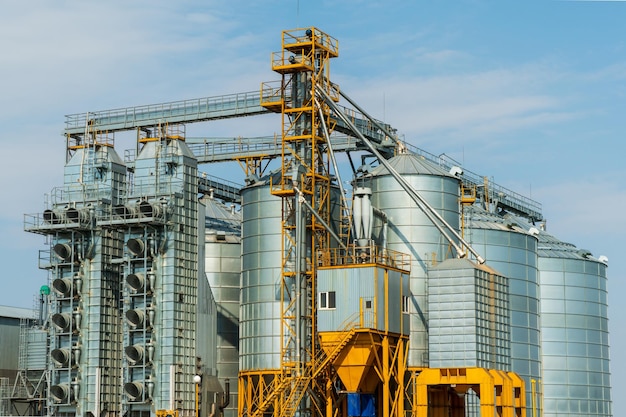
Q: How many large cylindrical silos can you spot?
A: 5